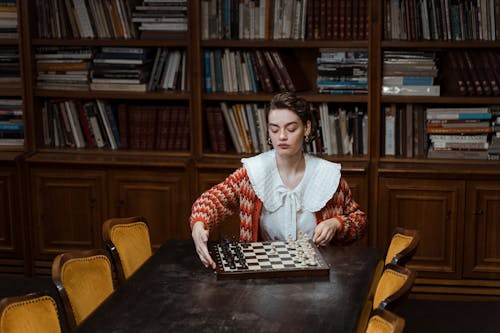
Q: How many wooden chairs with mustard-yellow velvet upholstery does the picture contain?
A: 6